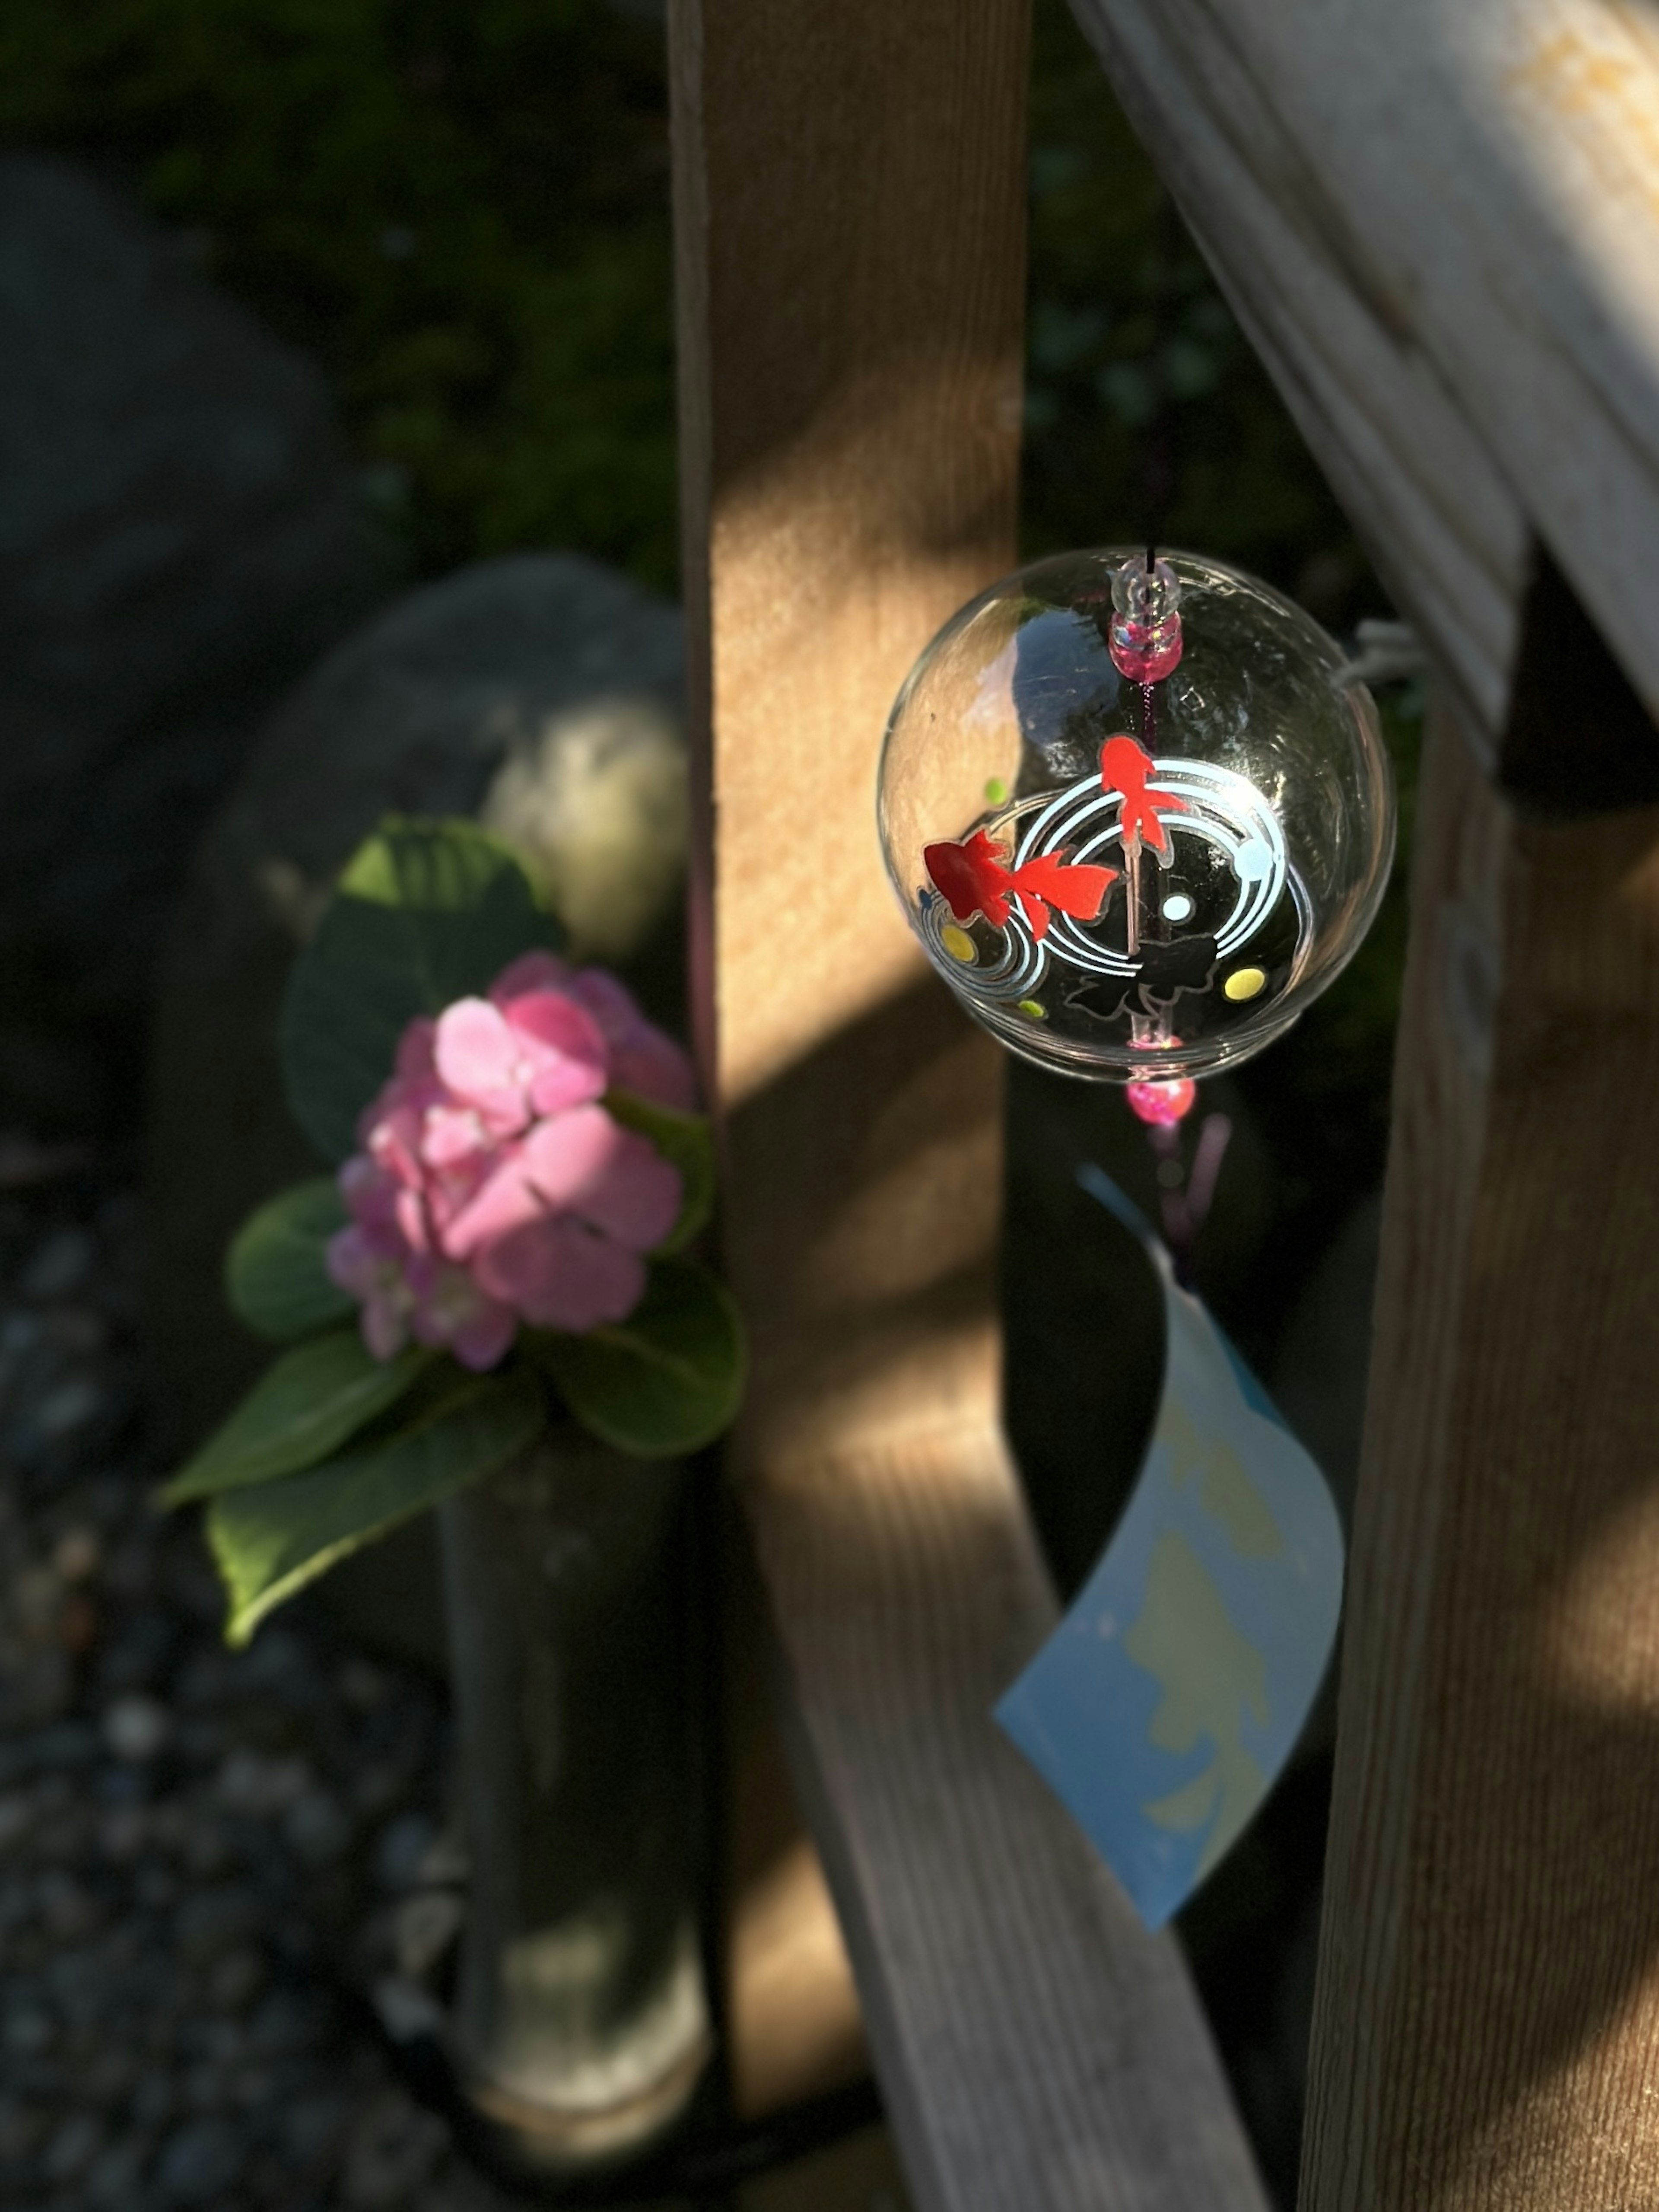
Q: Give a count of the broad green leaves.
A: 6